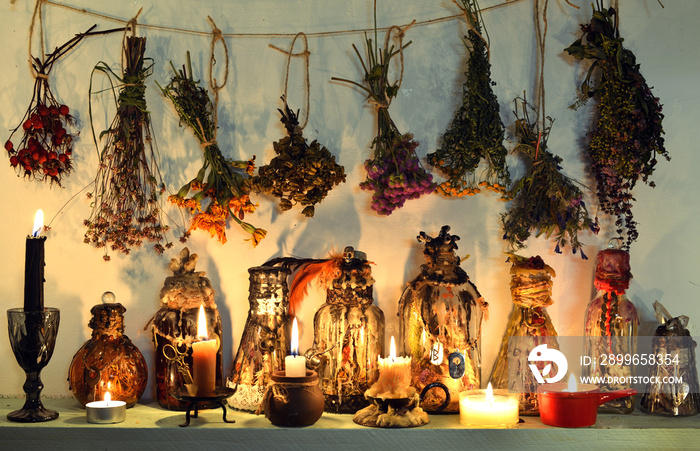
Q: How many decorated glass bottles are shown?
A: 8